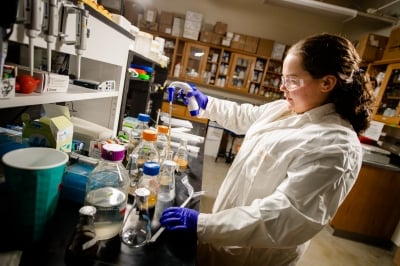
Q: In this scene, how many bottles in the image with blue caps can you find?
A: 2